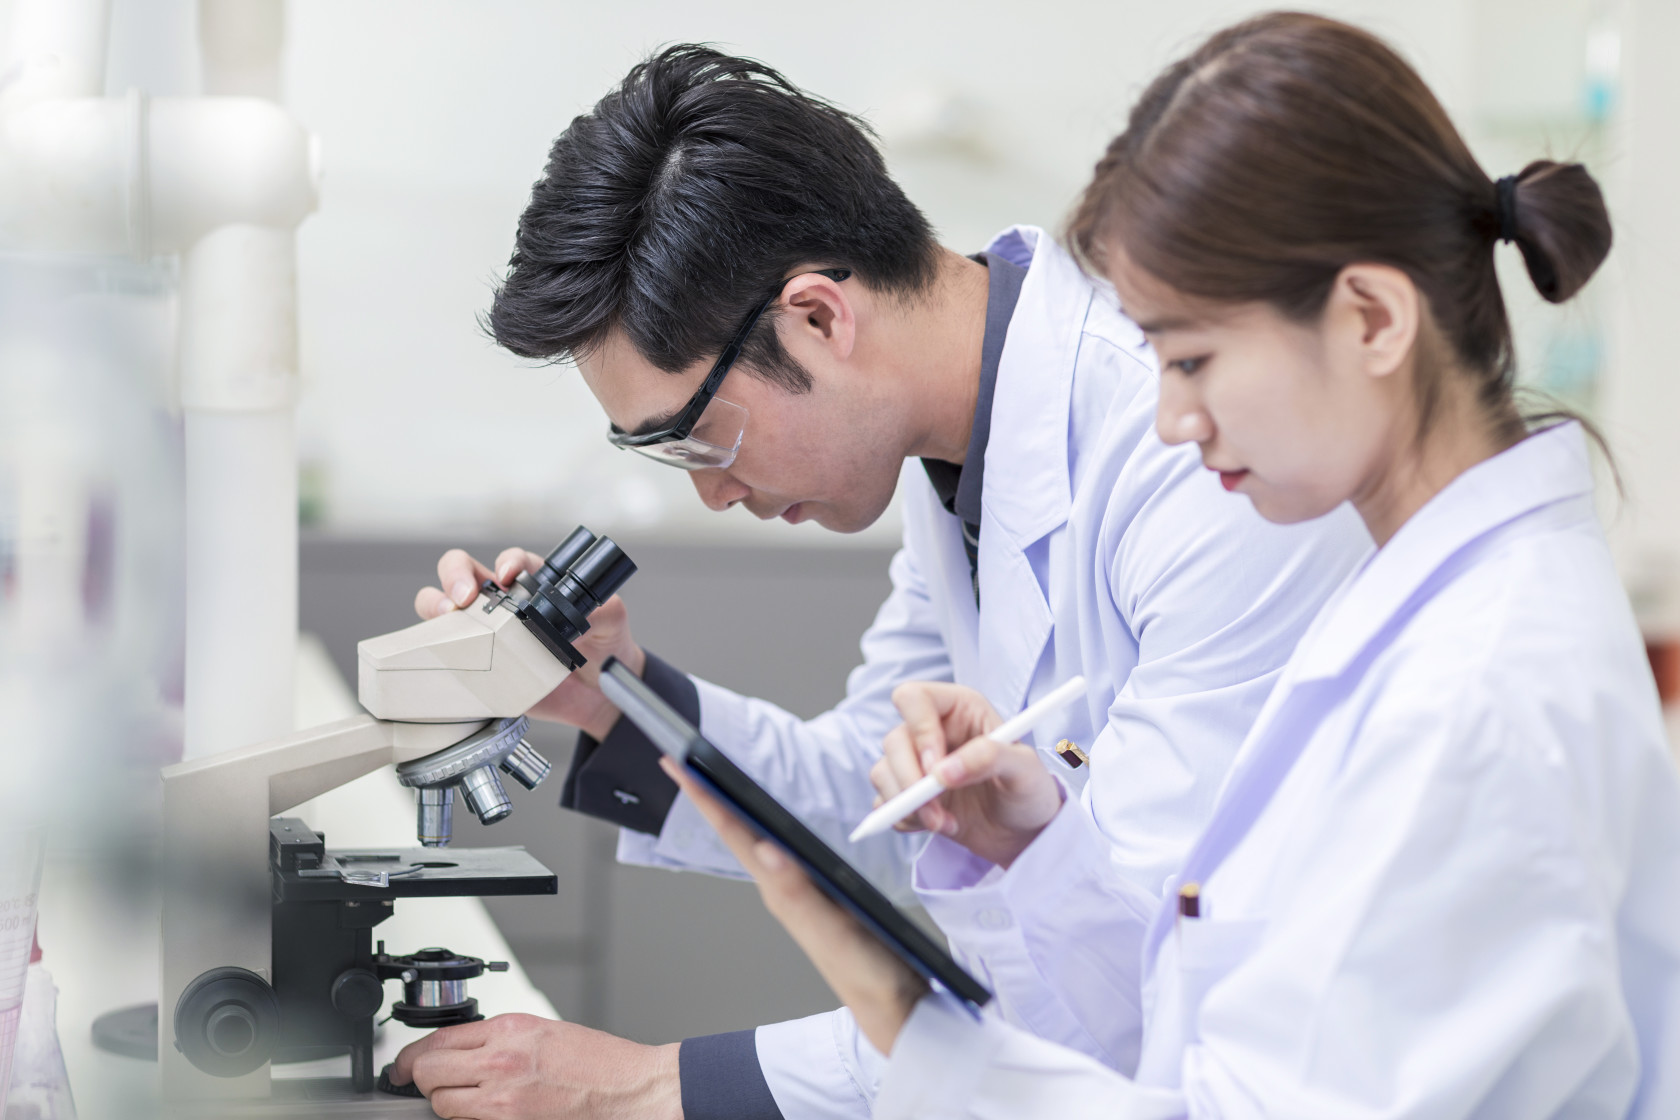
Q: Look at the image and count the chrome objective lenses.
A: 3